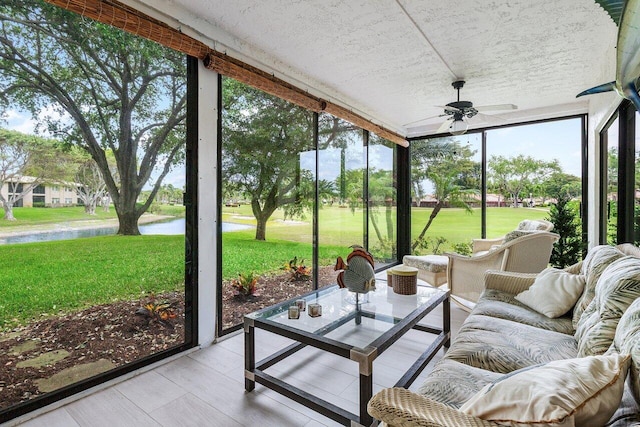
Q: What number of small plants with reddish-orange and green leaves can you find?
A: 3